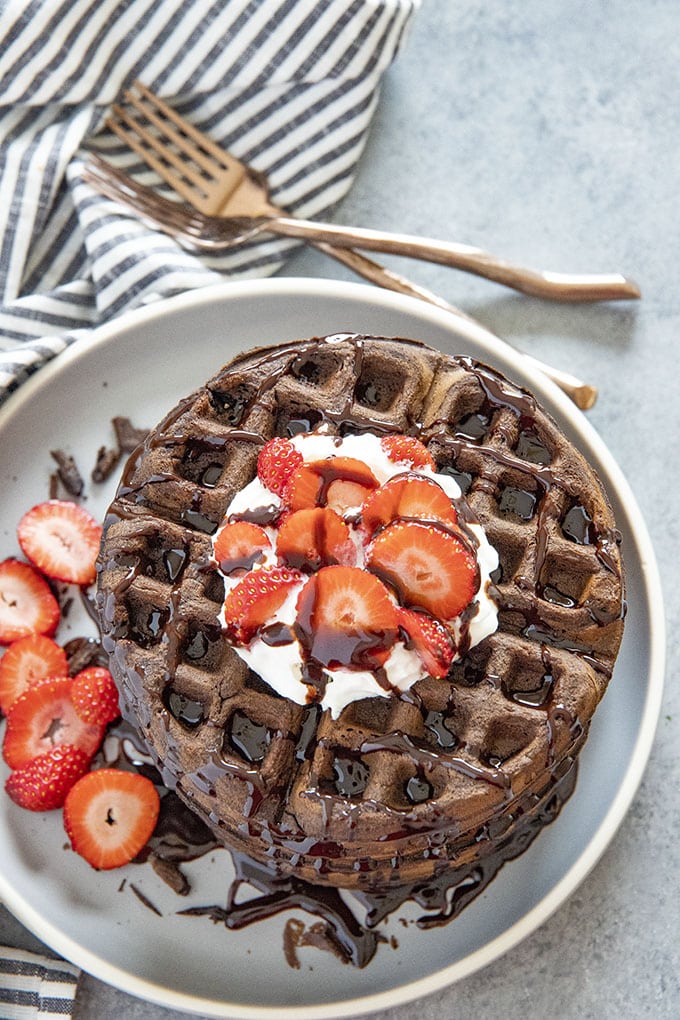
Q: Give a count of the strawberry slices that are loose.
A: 7